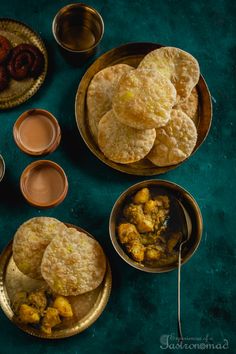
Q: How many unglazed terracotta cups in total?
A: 2